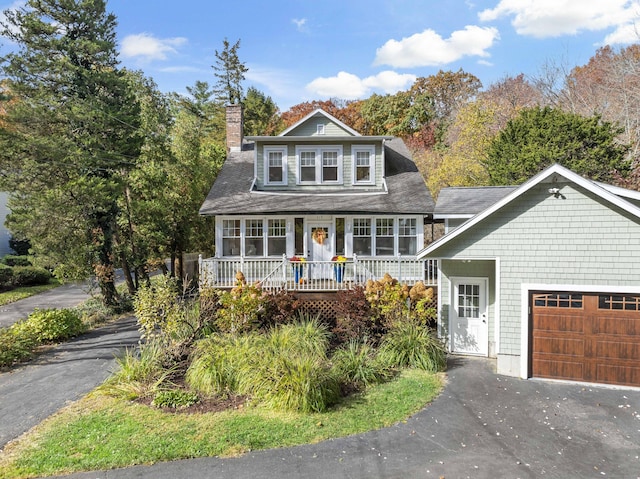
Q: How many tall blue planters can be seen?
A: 2